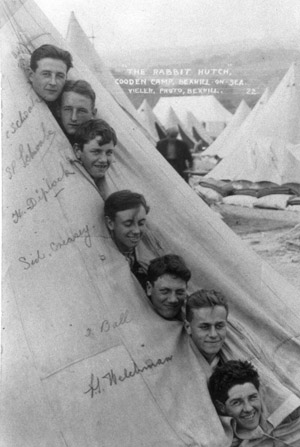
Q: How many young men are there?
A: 7